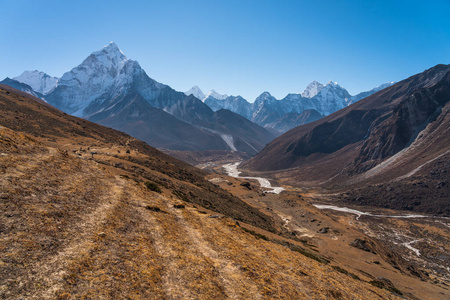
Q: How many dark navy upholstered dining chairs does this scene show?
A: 0